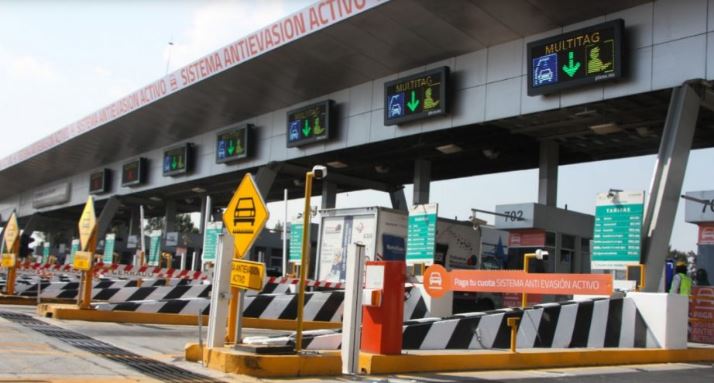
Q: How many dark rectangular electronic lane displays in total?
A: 7